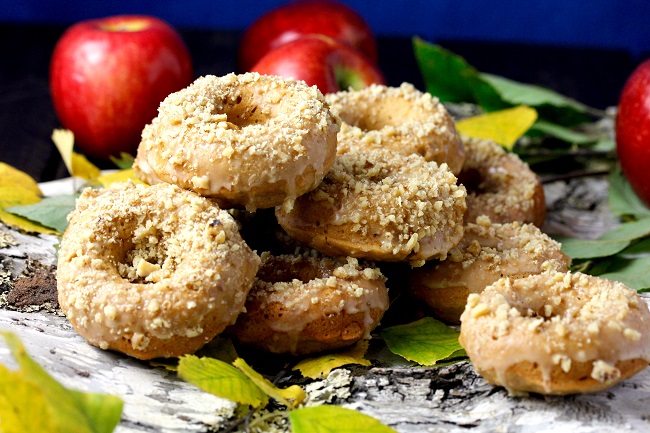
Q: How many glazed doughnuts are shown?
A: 8